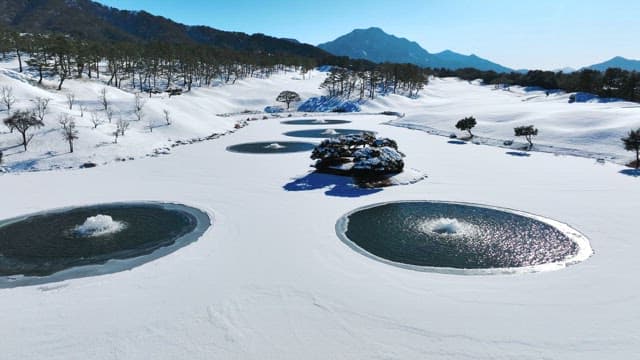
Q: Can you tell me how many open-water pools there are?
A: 5